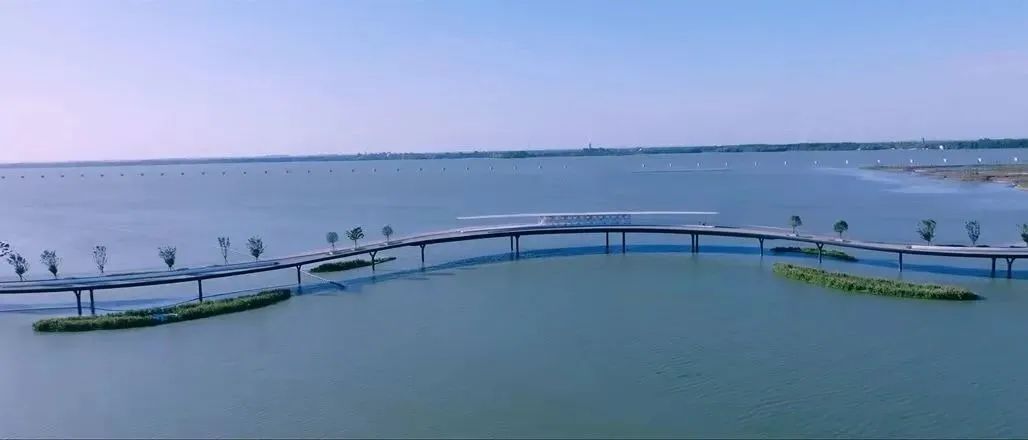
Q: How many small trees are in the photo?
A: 15